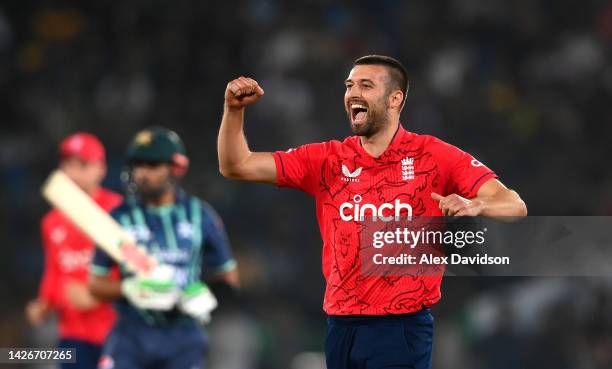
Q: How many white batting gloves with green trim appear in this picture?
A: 2